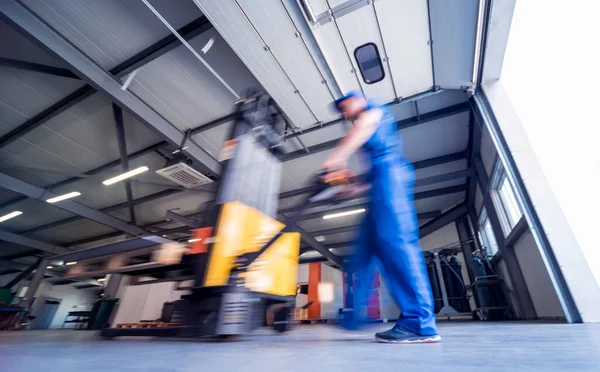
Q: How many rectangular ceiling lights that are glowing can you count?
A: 4